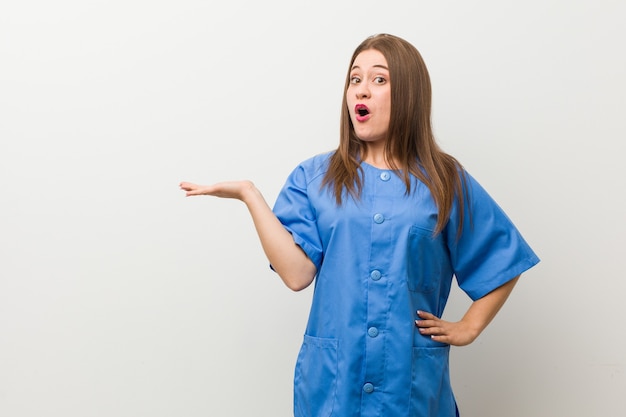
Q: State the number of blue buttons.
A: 5